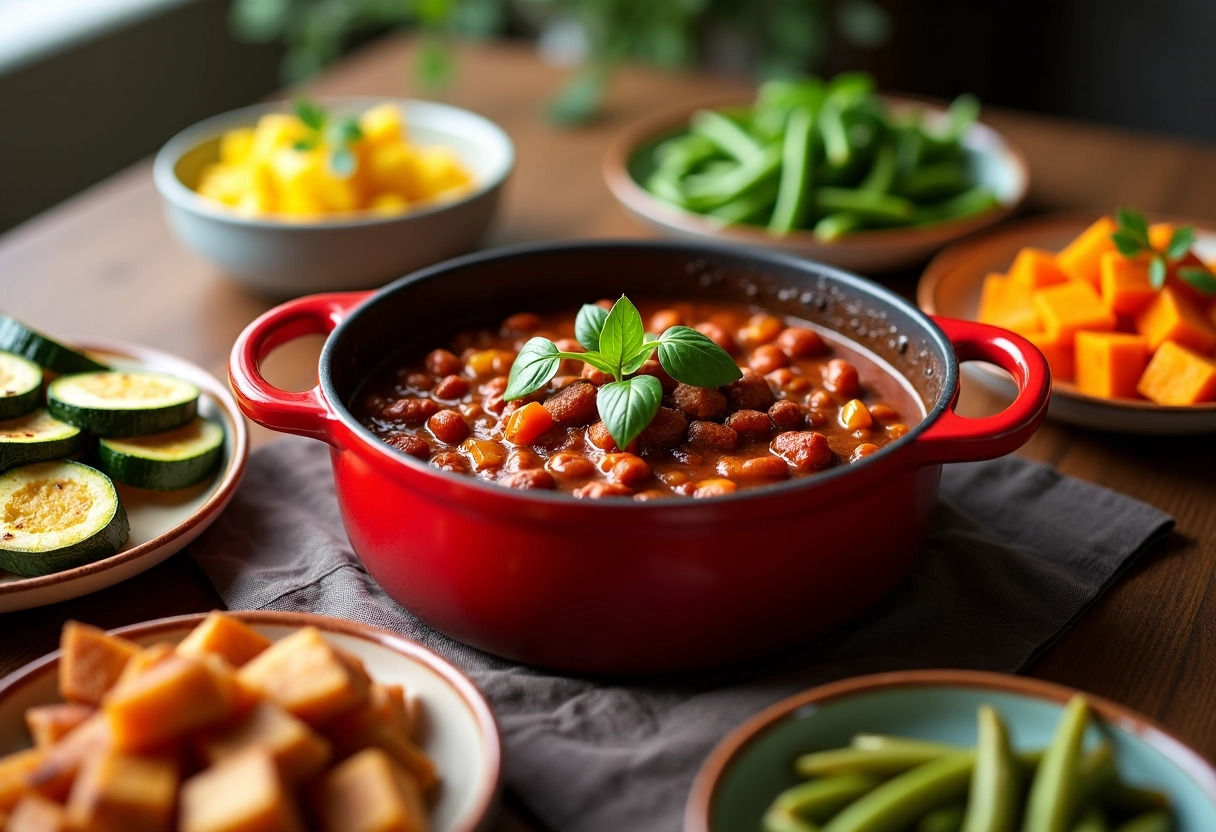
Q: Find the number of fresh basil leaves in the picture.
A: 5